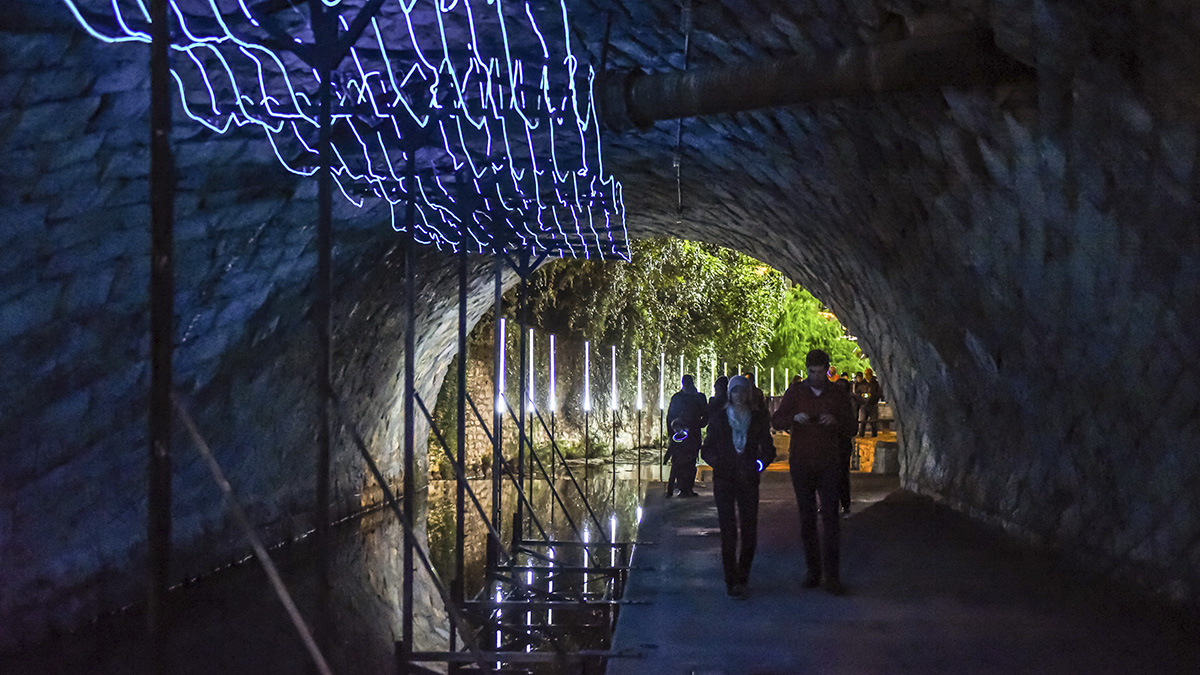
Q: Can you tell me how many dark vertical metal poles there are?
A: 6